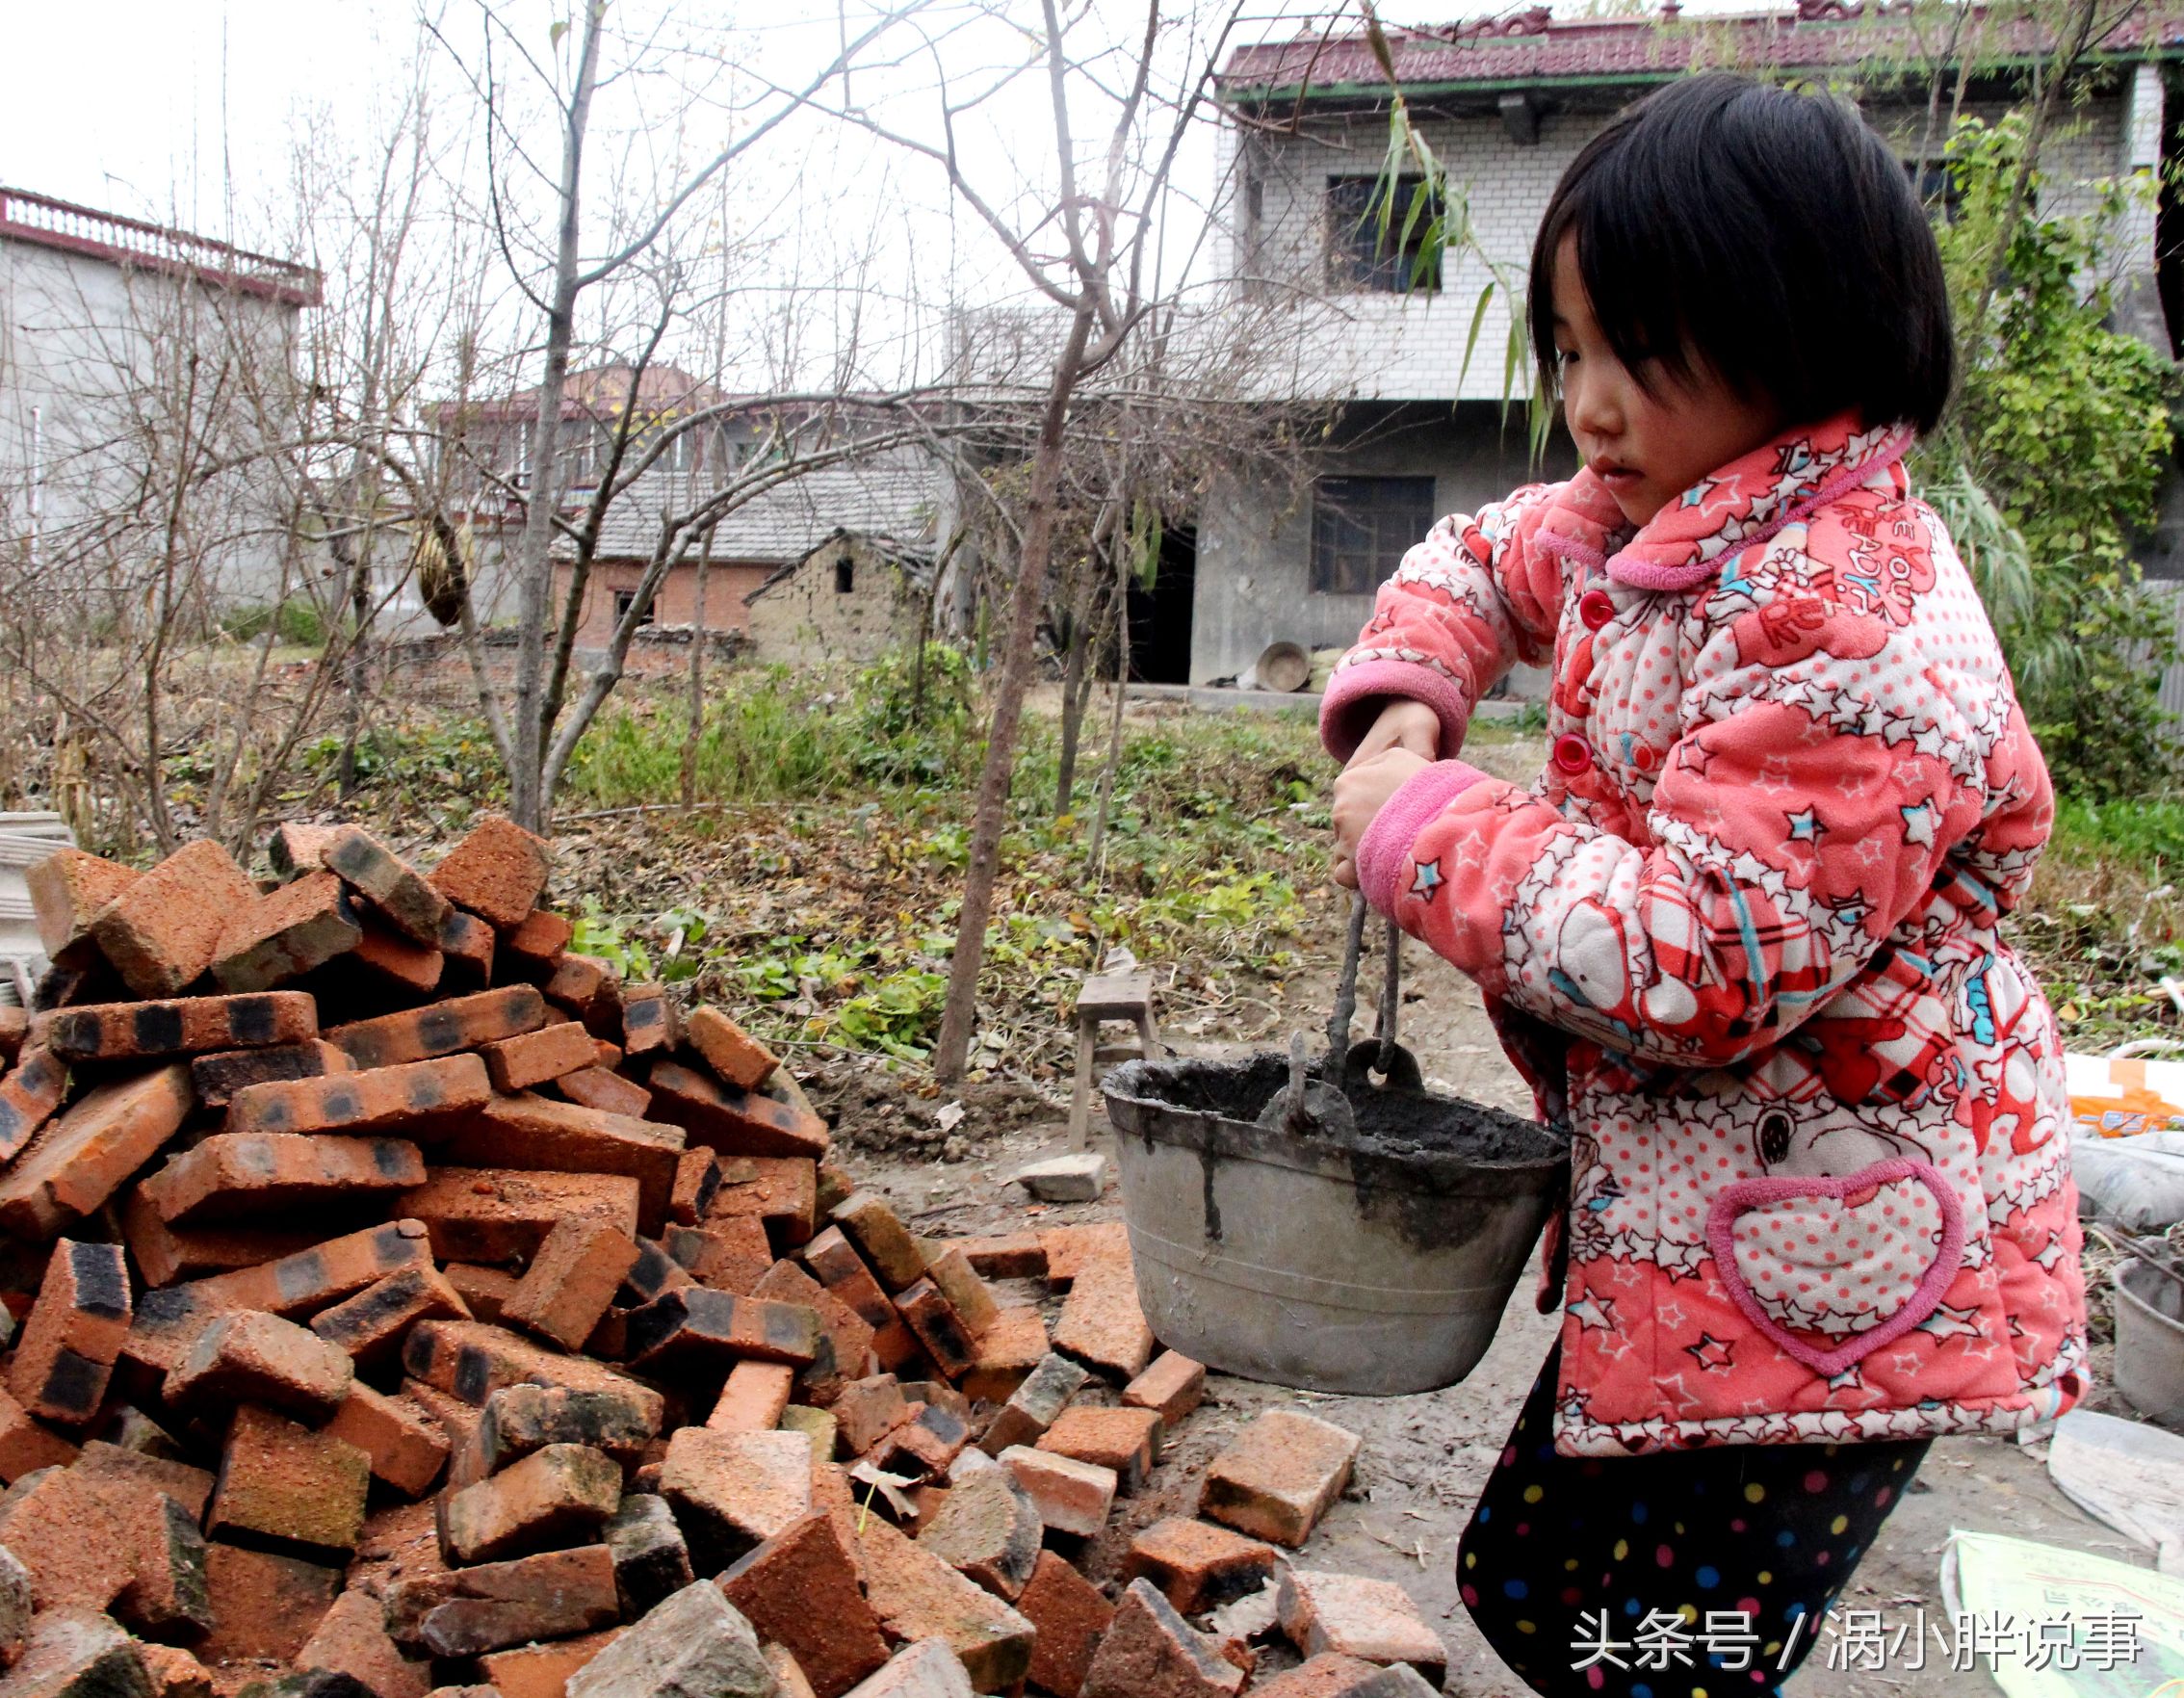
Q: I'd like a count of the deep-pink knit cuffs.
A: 2